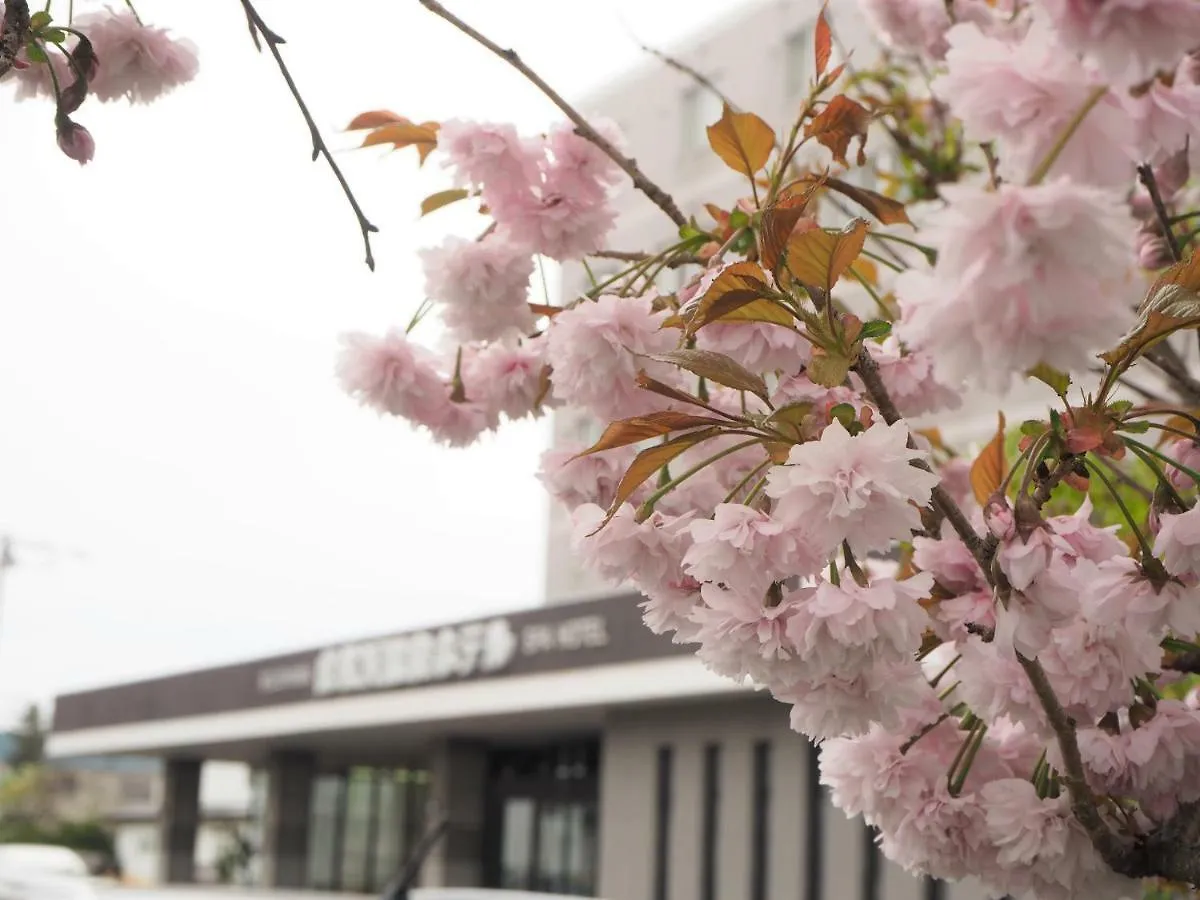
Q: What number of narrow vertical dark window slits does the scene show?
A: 6